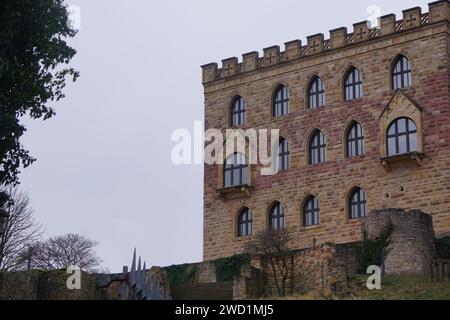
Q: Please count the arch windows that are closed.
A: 14